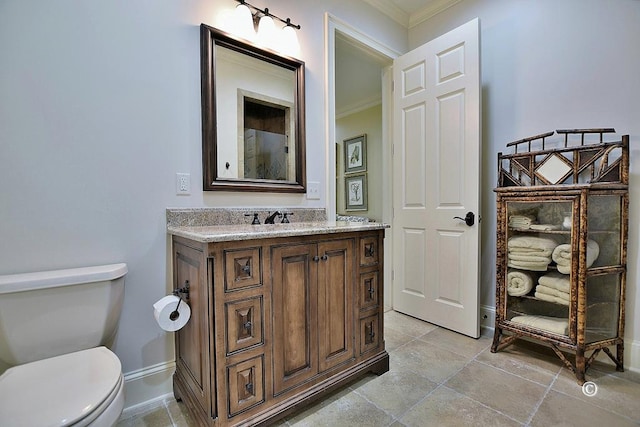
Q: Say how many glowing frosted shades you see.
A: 3